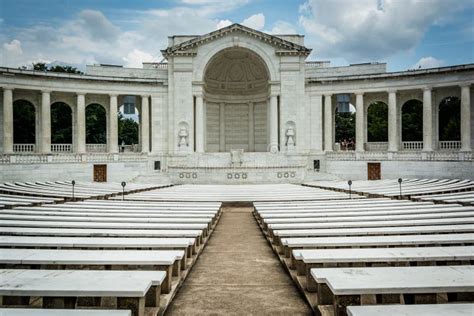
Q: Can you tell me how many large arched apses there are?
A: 1